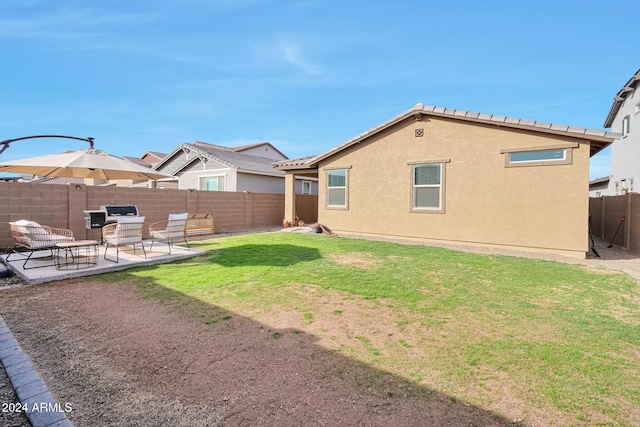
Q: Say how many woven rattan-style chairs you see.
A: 3